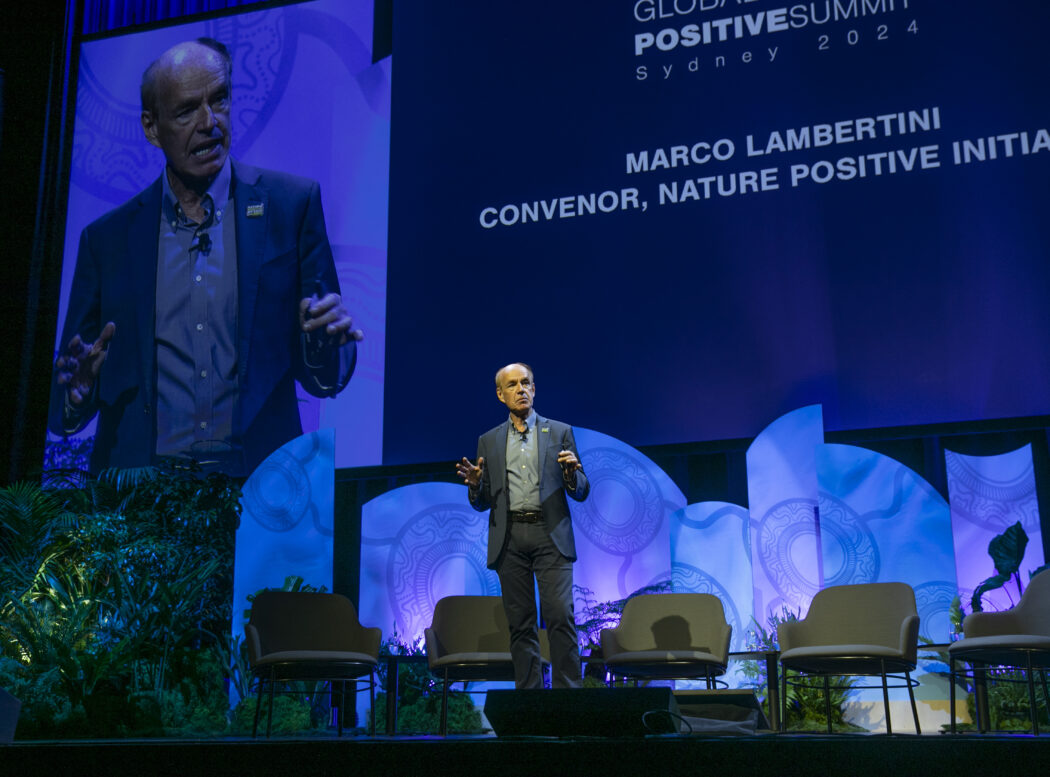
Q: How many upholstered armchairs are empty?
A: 5